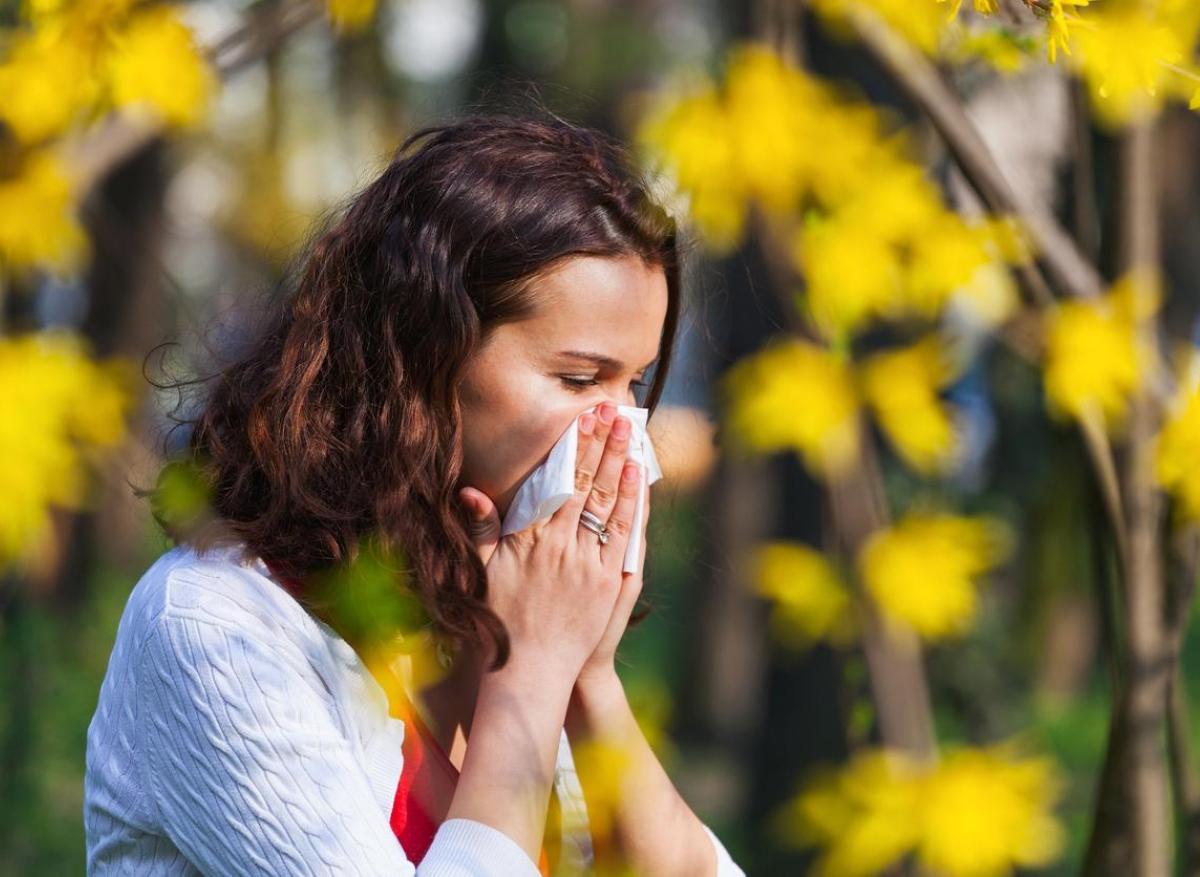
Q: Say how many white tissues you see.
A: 1